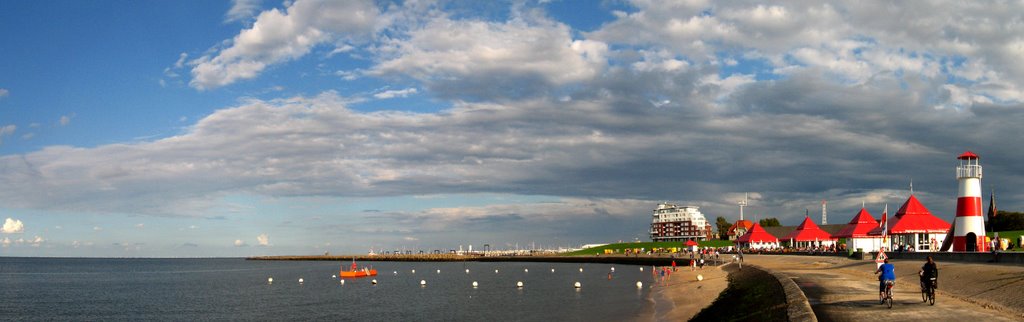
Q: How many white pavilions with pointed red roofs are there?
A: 4